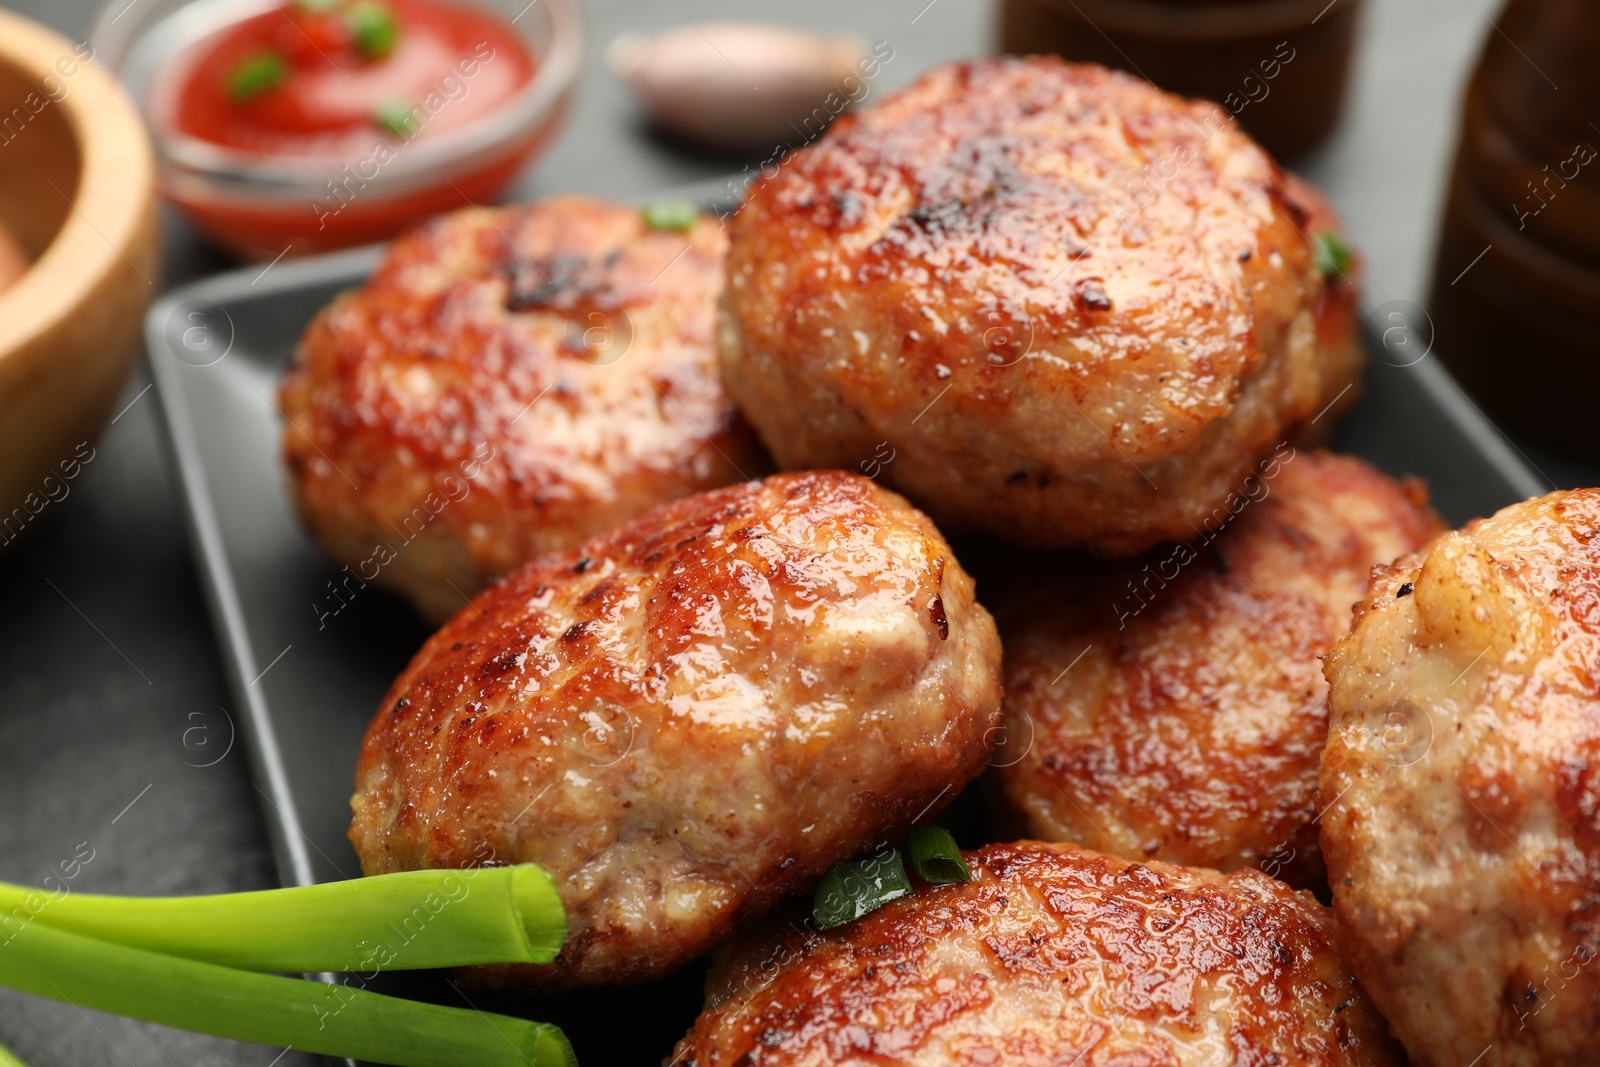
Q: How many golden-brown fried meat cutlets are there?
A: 7